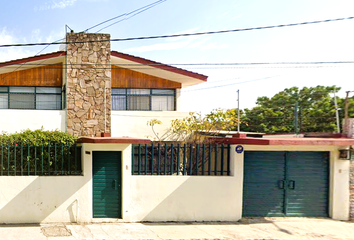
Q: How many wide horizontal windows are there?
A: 2